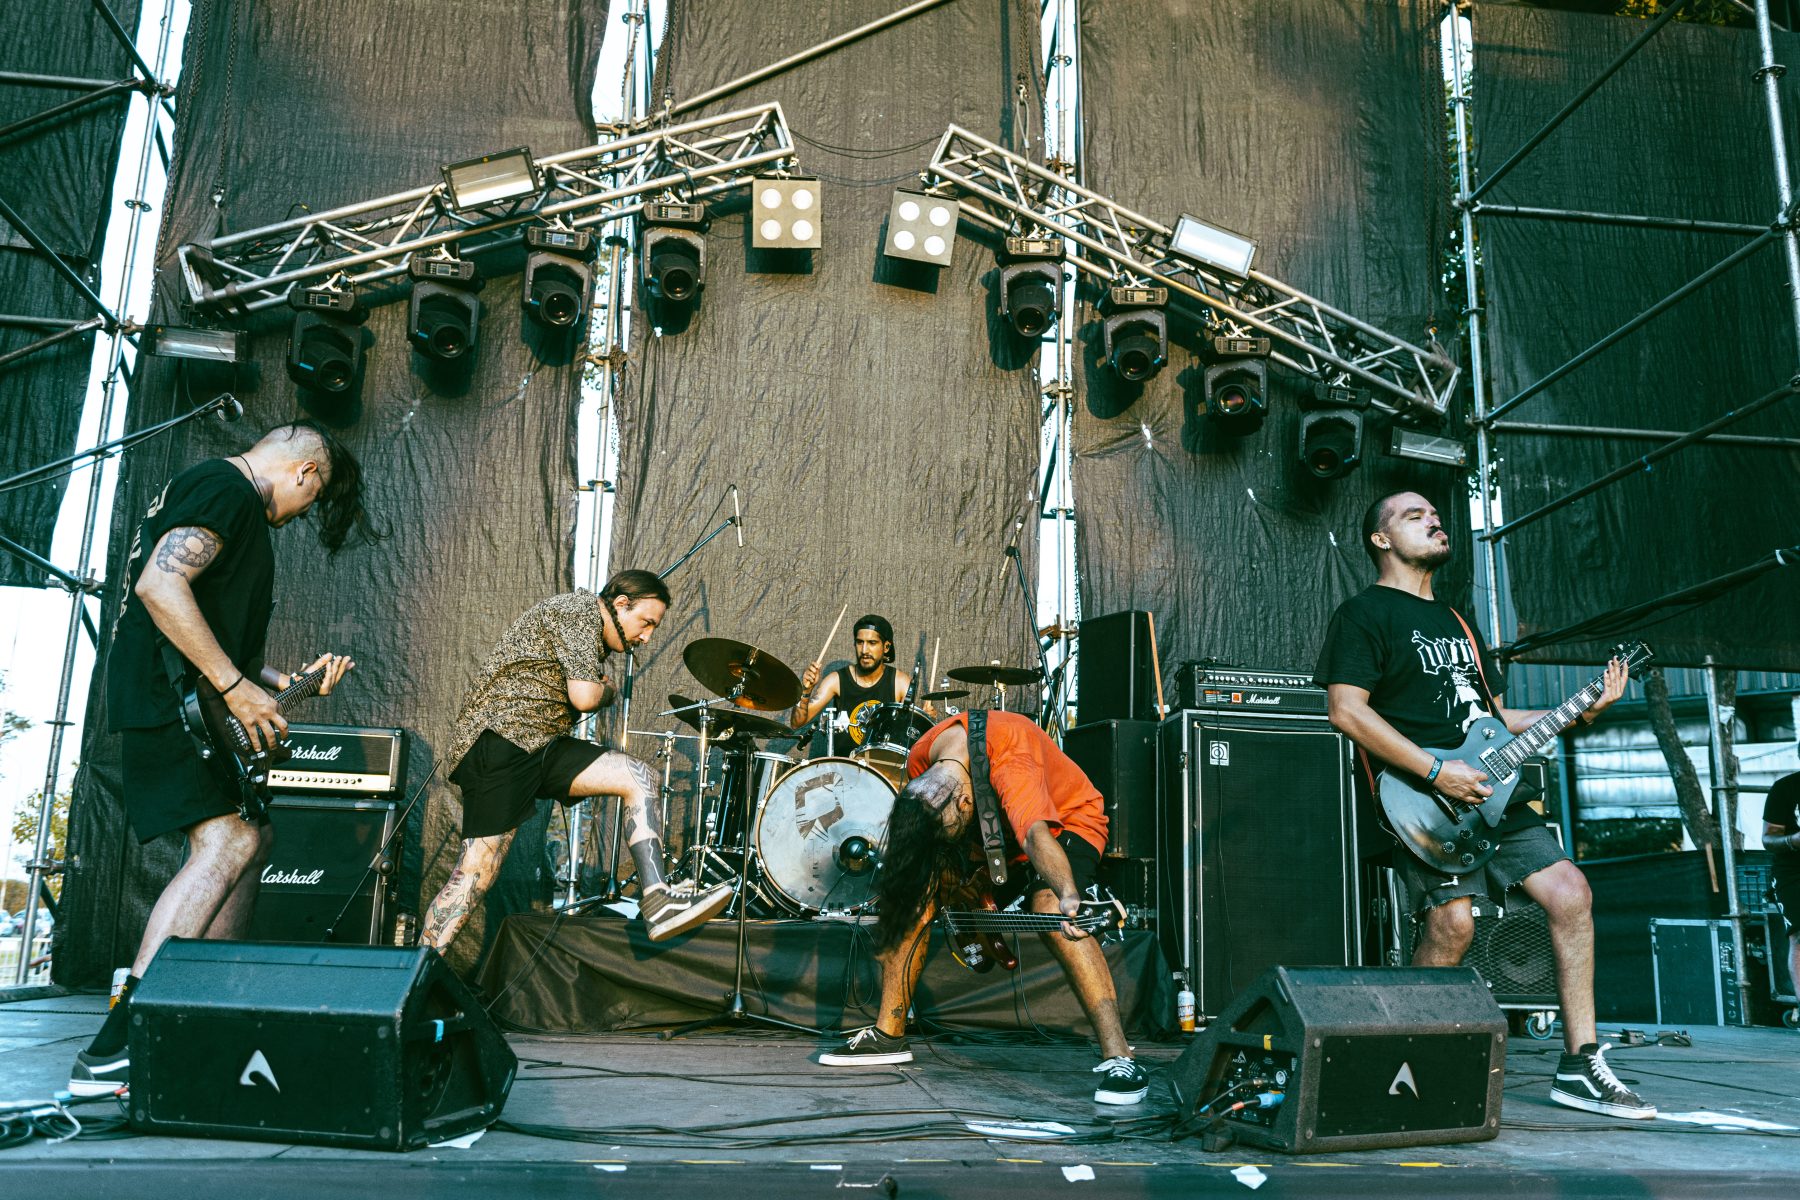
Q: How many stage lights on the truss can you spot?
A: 14